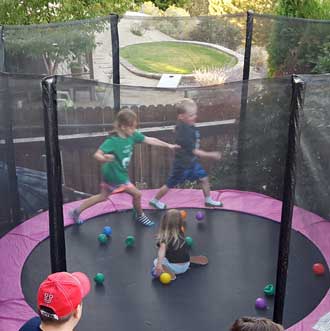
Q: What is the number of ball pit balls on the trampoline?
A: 13